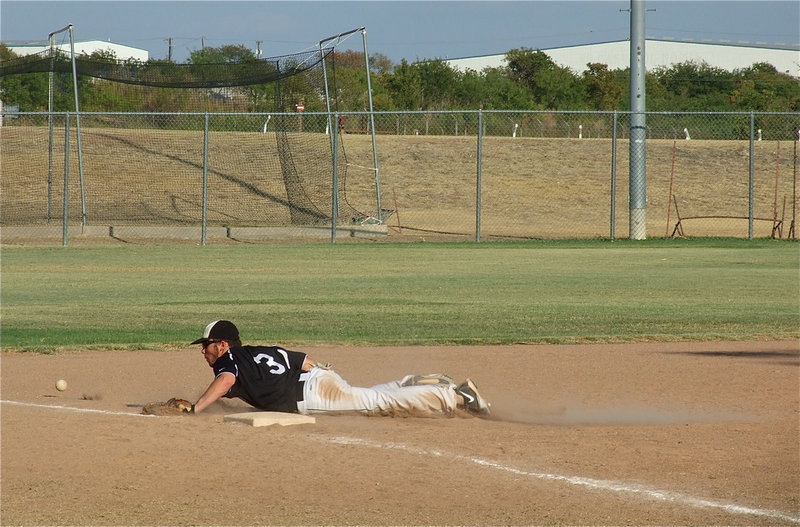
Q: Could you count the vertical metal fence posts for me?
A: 6